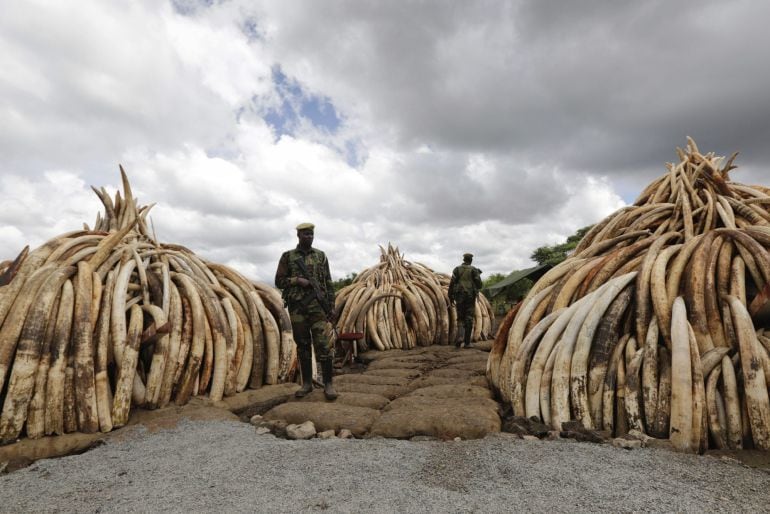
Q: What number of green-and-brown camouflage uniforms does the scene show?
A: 2